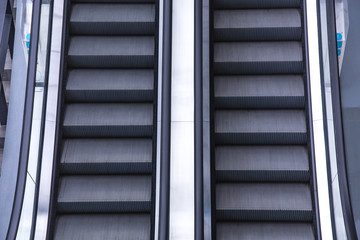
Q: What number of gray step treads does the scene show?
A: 14